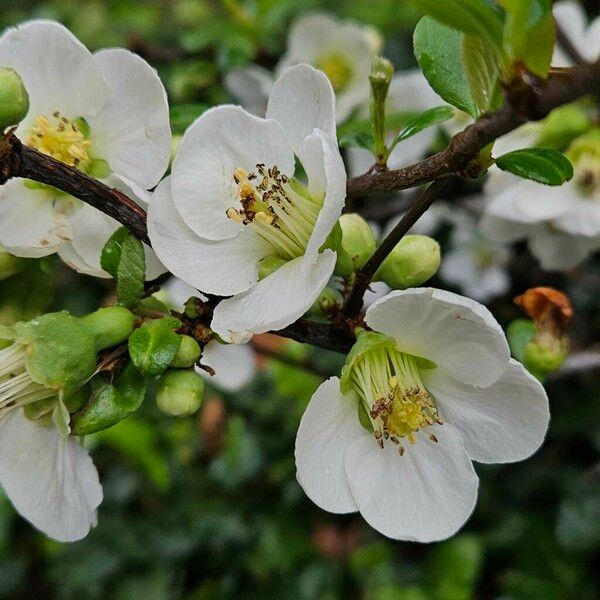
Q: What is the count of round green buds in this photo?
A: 5